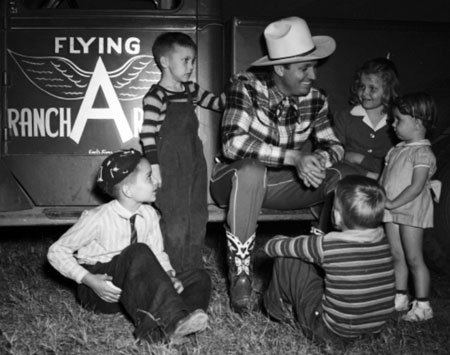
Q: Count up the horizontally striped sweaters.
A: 2